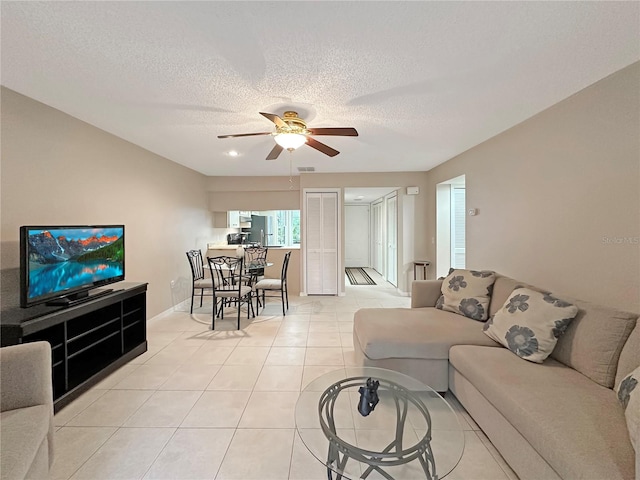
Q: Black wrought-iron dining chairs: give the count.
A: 4